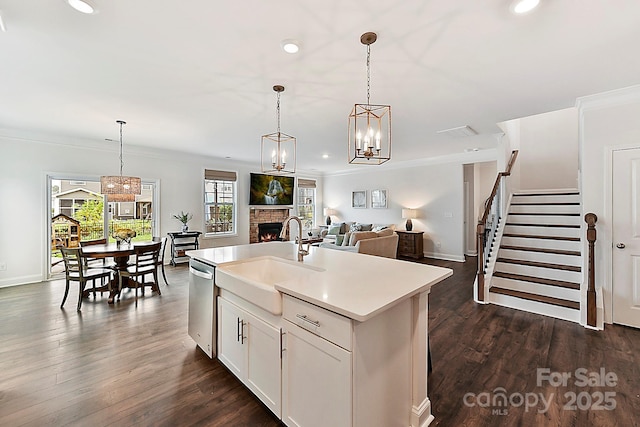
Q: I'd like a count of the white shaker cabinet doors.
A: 3